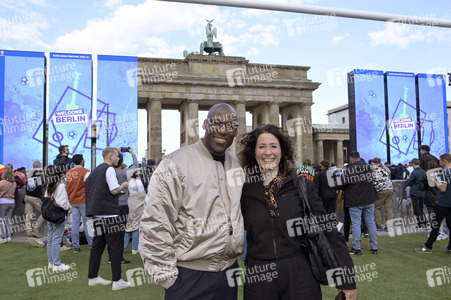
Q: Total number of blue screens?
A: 6